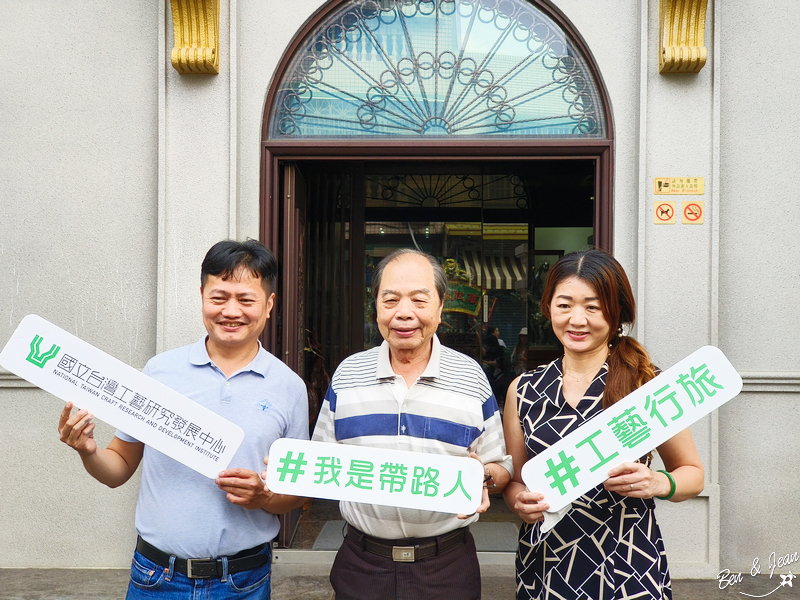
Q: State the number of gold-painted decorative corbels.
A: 2